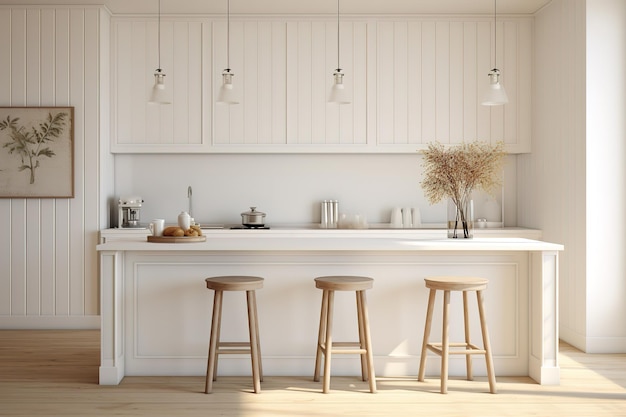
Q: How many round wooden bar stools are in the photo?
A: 3